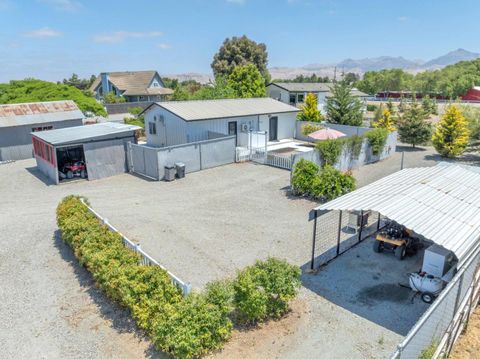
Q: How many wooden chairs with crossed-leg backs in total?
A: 0